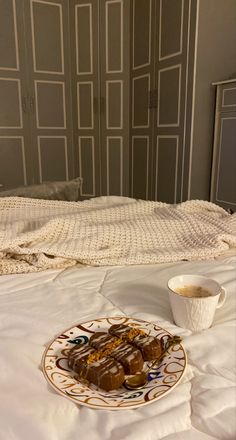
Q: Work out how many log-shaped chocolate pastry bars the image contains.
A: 3